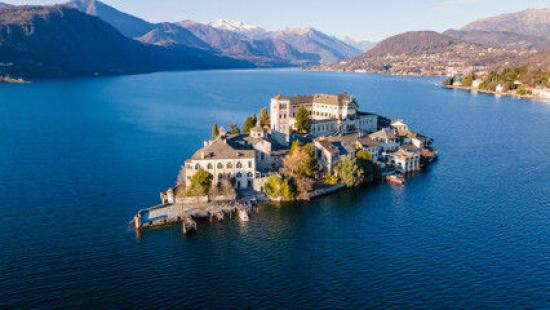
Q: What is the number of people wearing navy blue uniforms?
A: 0